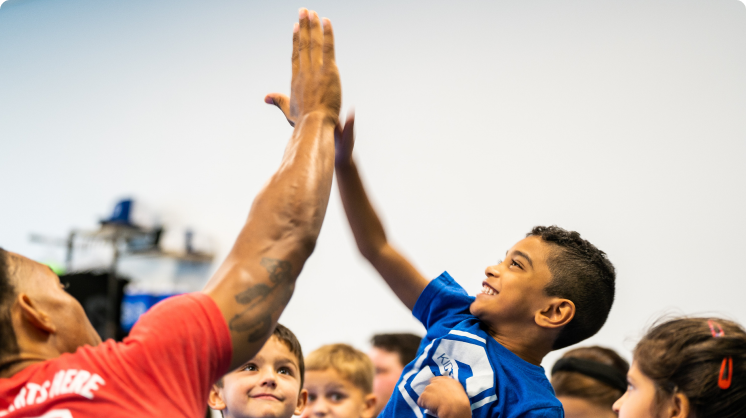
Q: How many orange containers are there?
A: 0